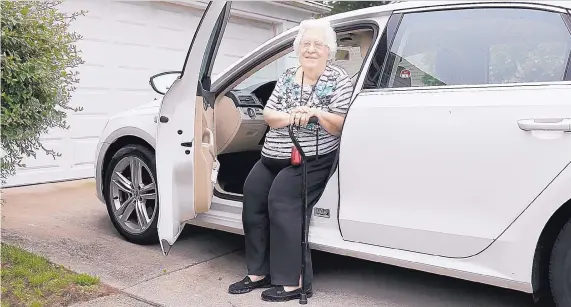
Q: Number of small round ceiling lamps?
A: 0